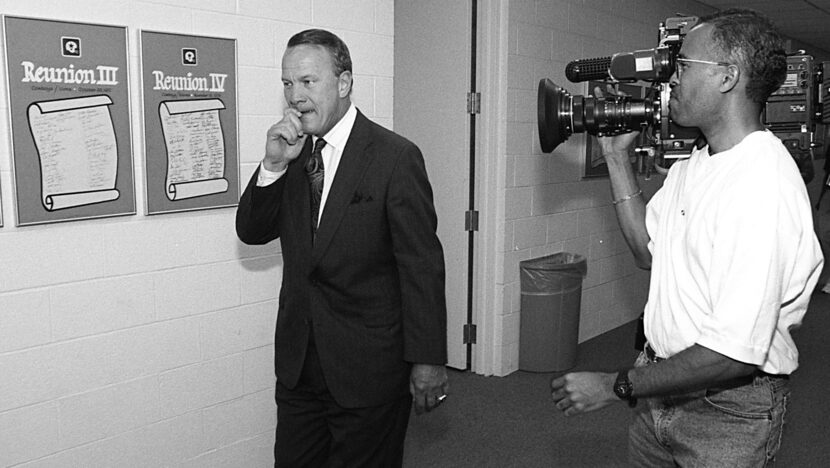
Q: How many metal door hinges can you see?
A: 3